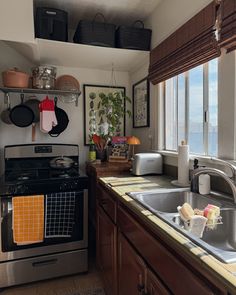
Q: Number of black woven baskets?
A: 2